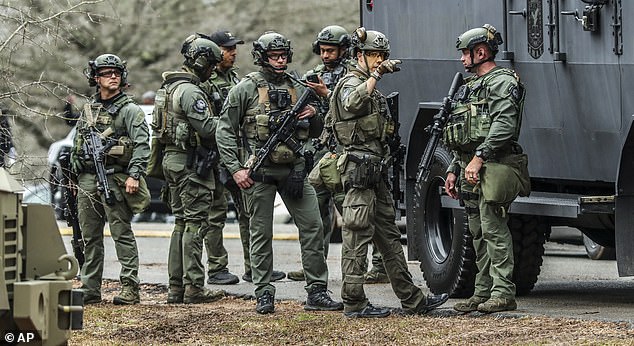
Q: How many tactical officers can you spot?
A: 7